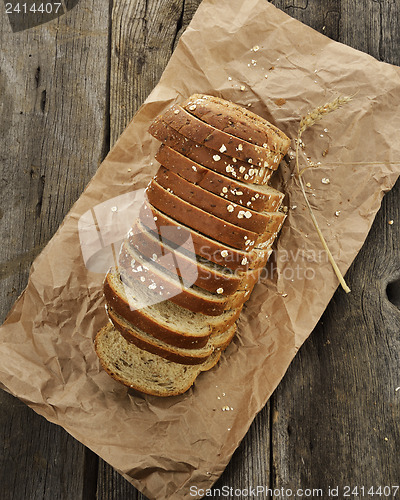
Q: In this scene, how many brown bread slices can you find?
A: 12